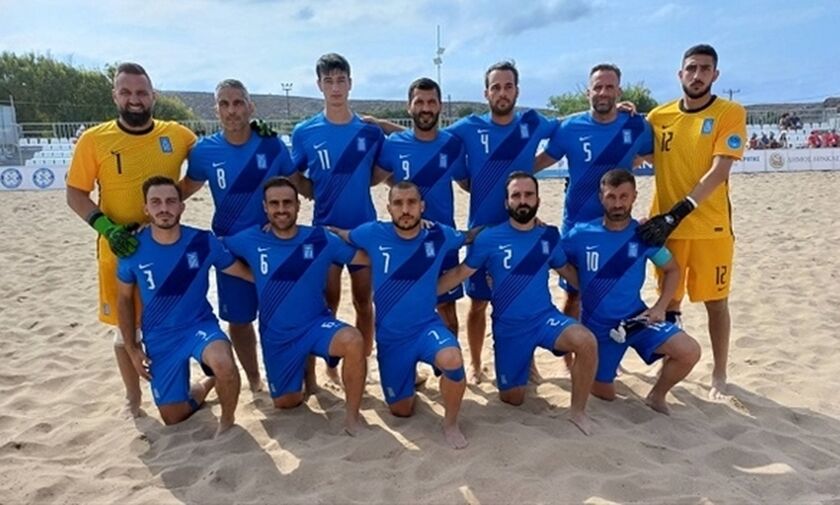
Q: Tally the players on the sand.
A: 12